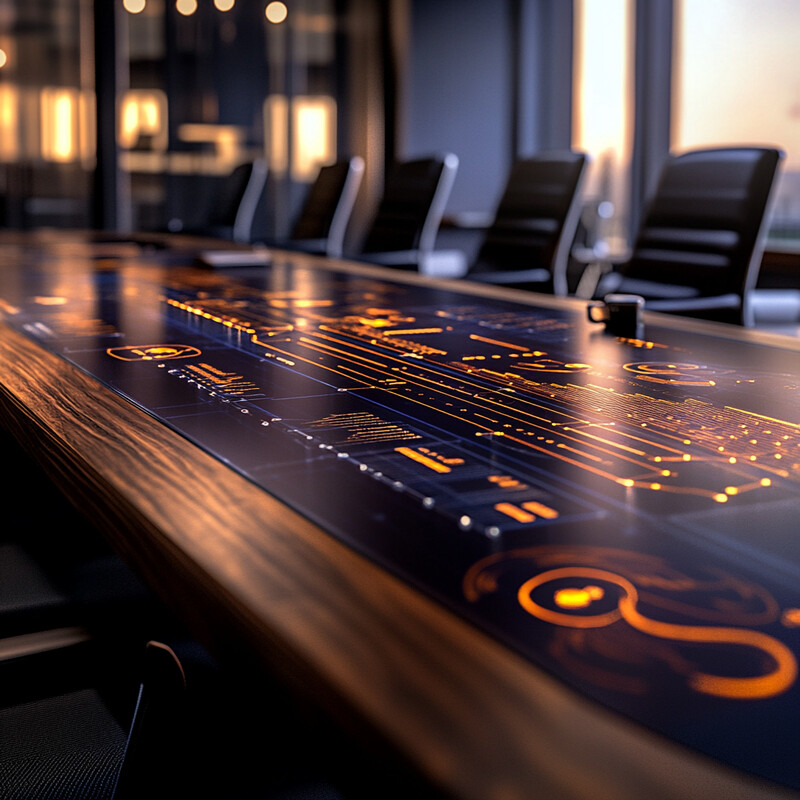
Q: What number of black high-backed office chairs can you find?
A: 5